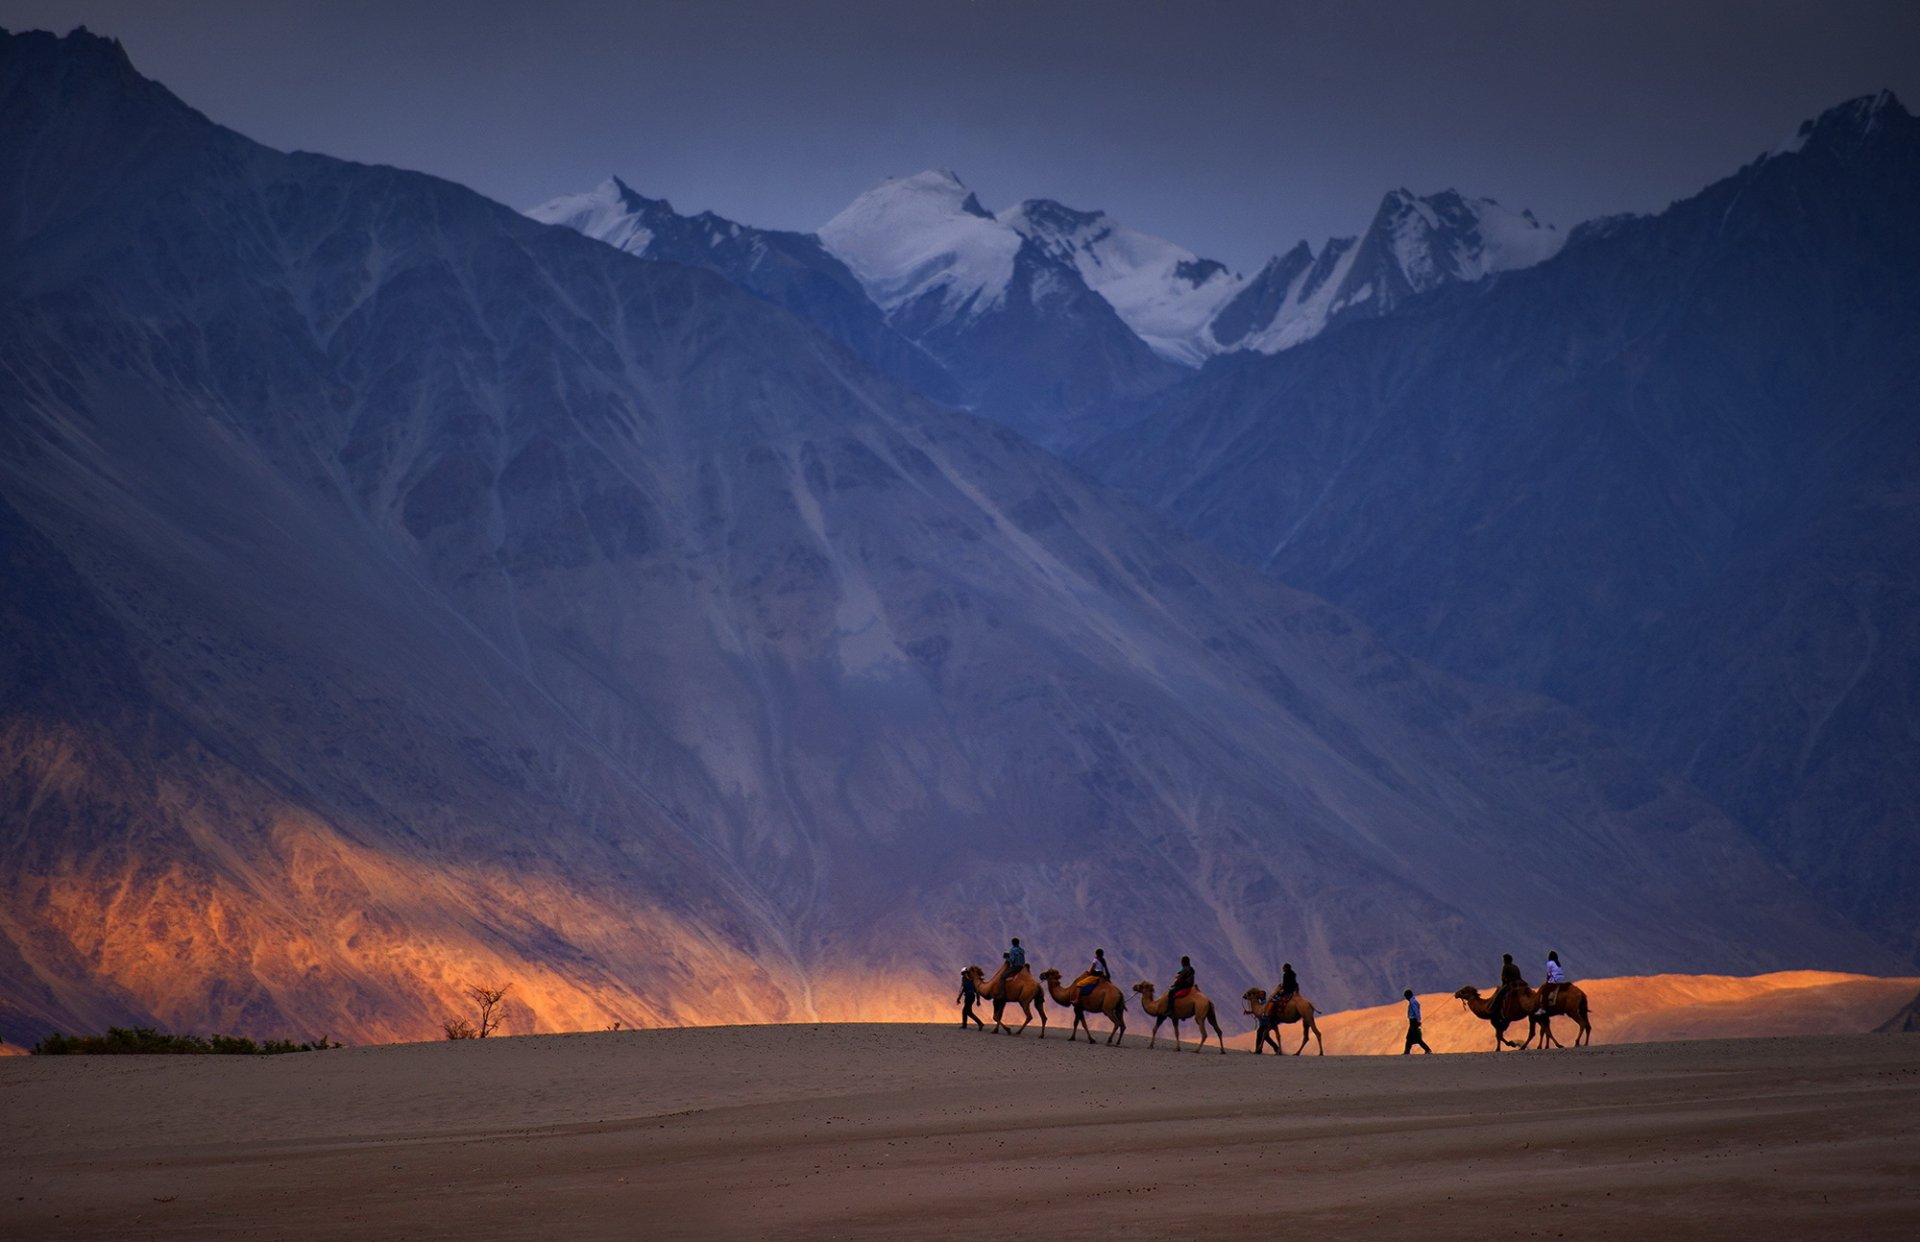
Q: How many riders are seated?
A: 6